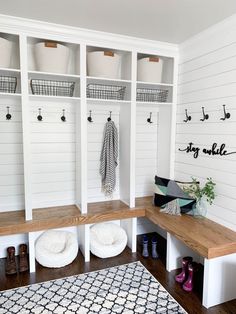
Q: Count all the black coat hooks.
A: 9